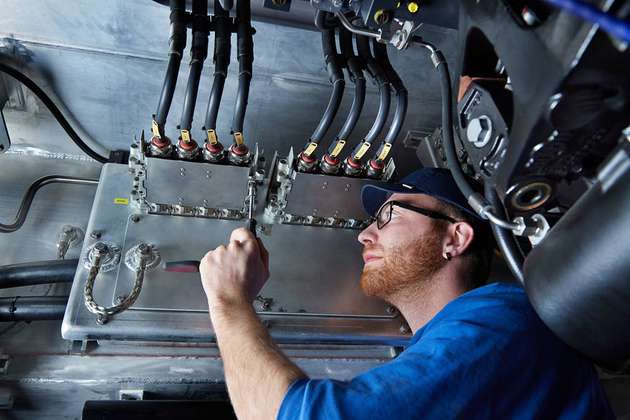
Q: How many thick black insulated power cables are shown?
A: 8